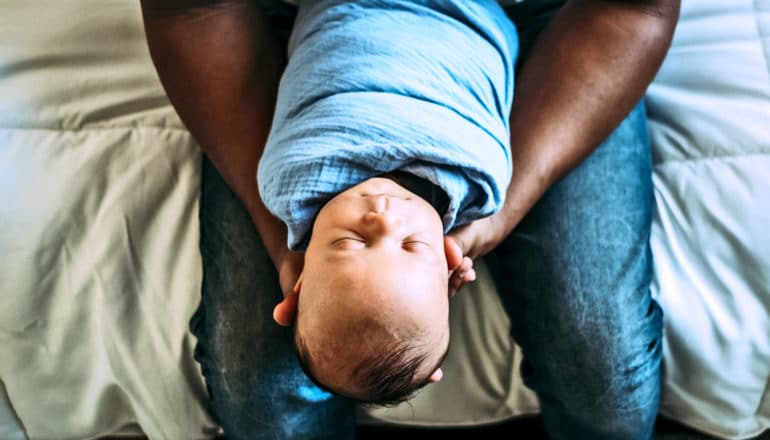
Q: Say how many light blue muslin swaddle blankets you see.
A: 1